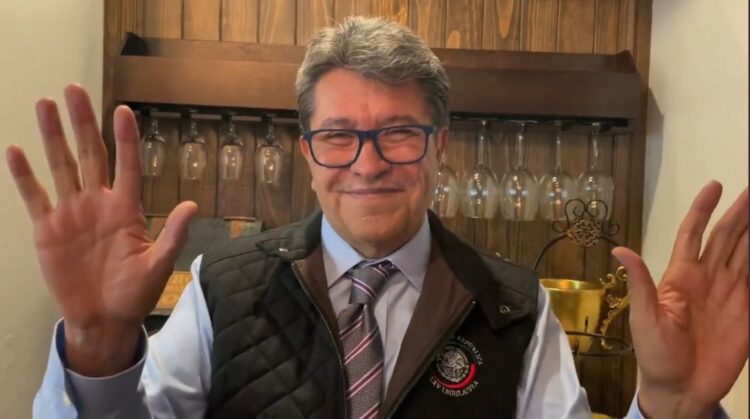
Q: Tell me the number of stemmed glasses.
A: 9